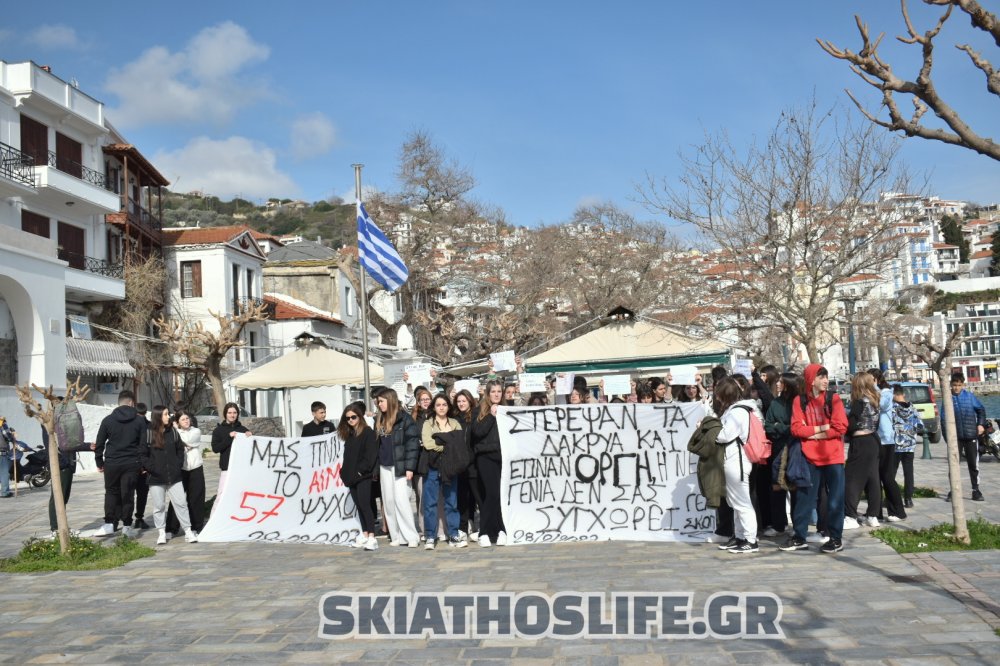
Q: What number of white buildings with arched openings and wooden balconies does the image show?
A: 1